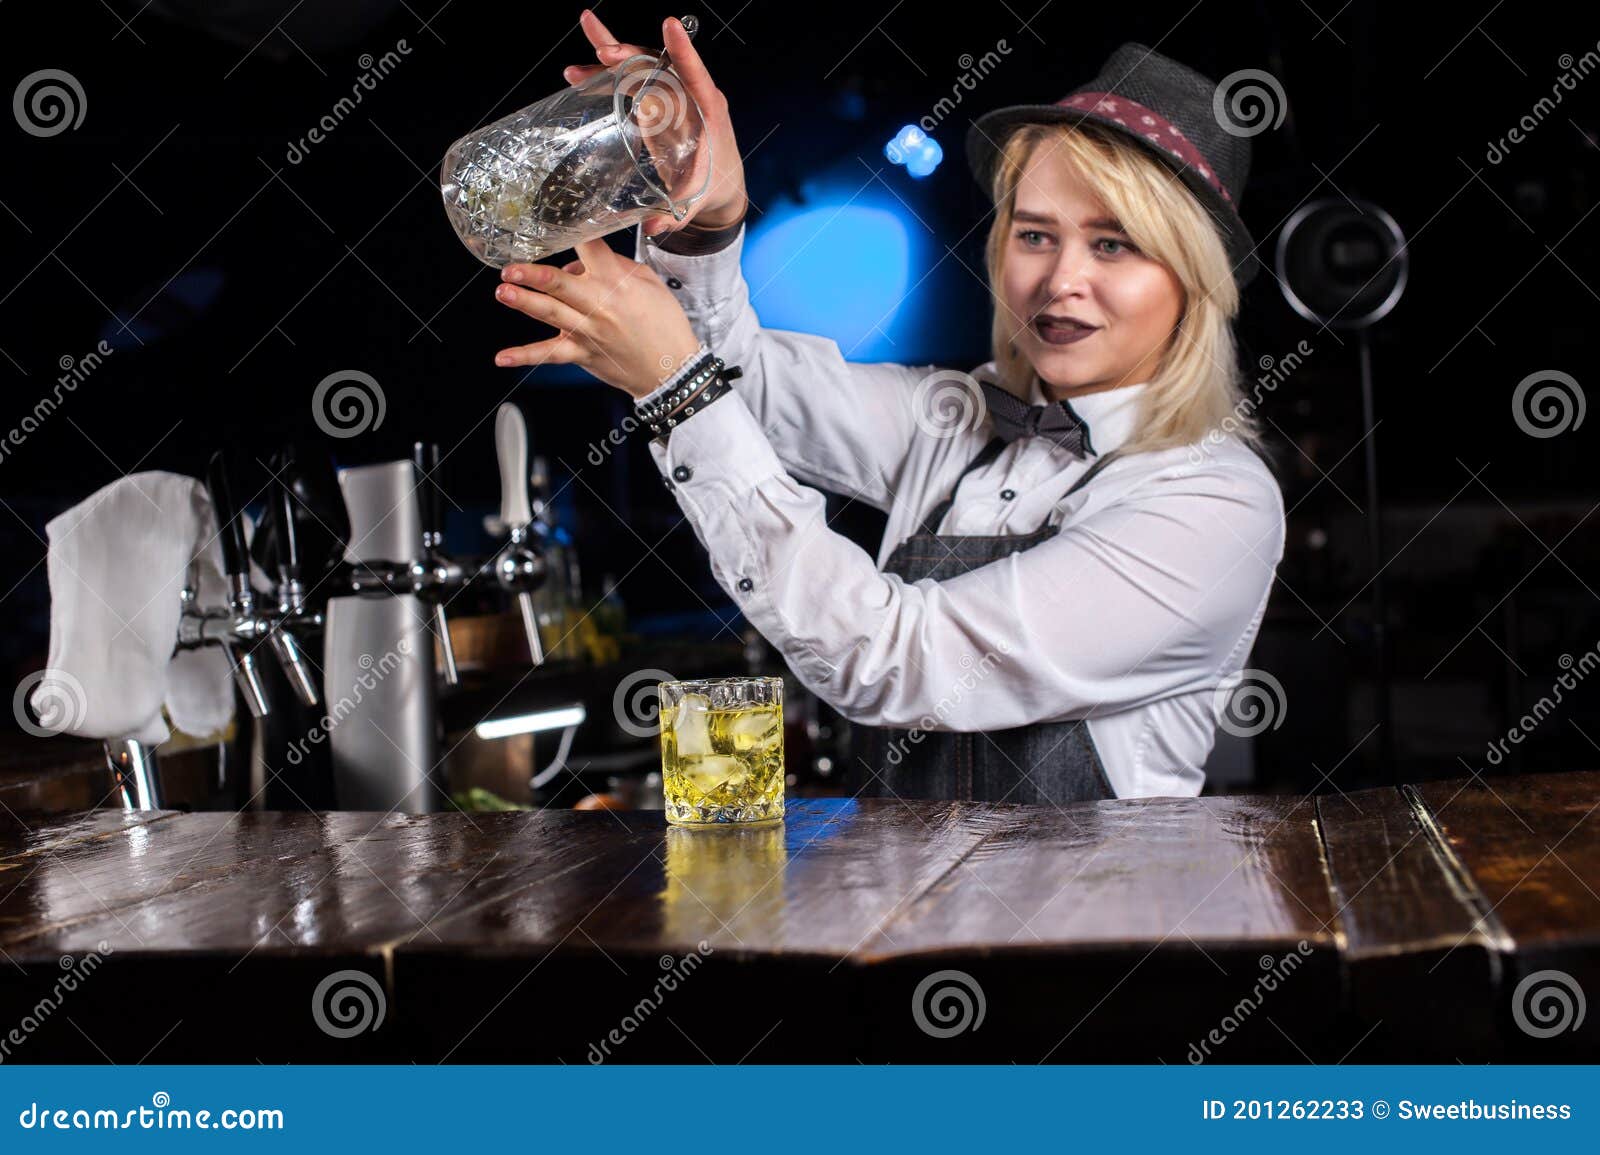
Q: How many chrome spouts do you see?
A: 4